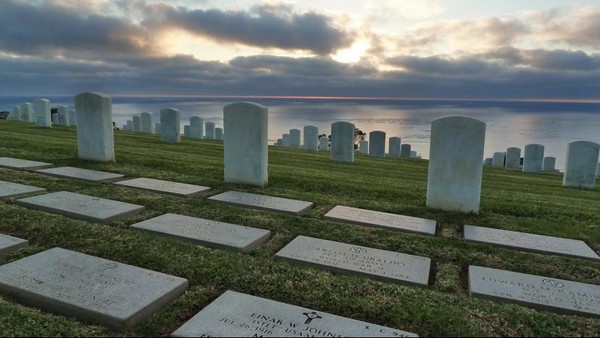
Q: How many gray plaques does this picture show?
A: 14